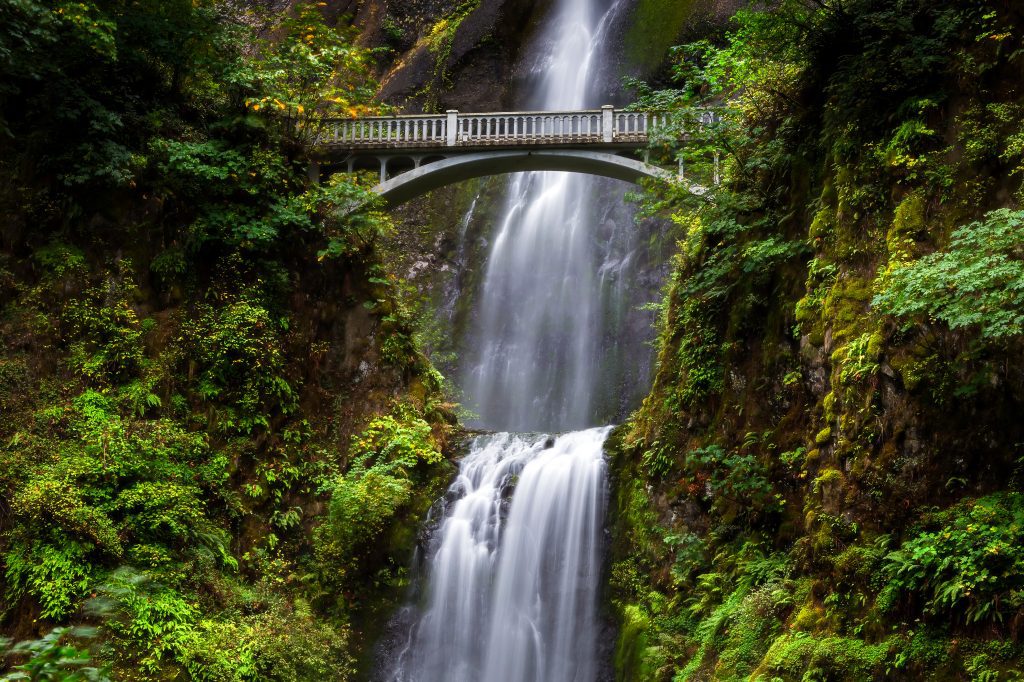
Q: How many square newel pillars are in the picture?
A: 2